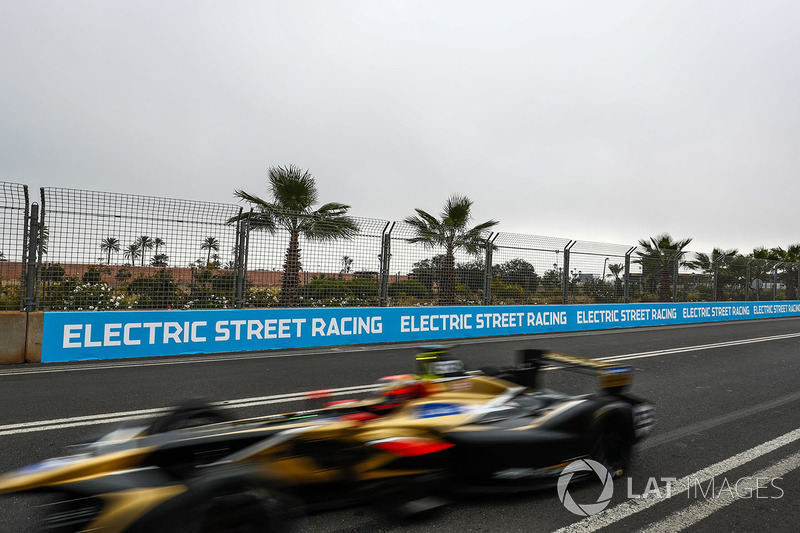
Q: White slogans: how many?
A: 5